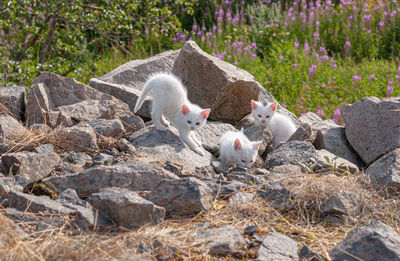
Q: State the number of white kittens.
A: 3